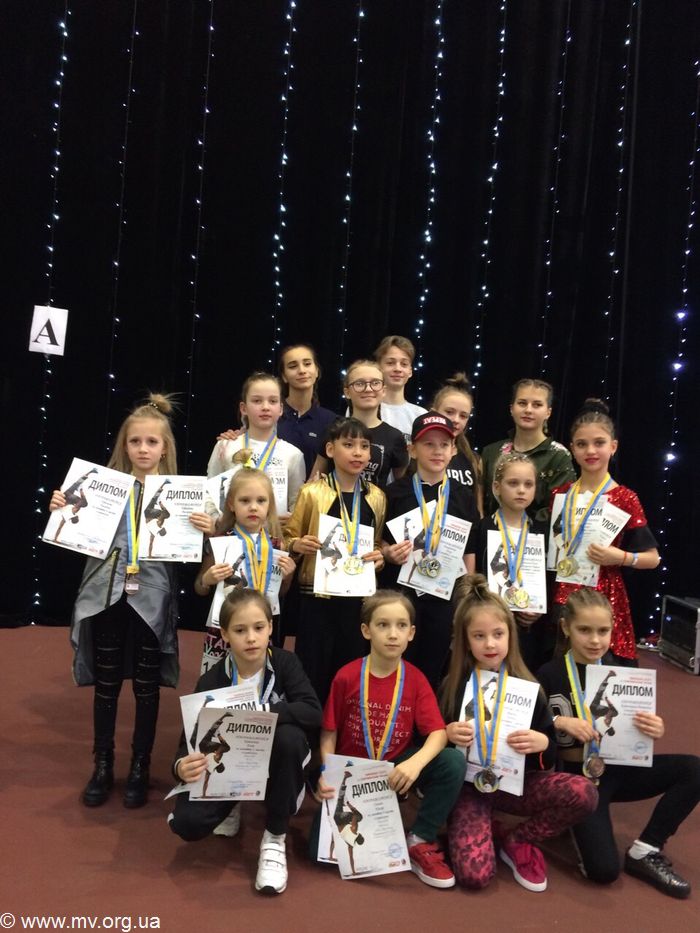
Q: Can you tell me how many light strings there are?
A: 10